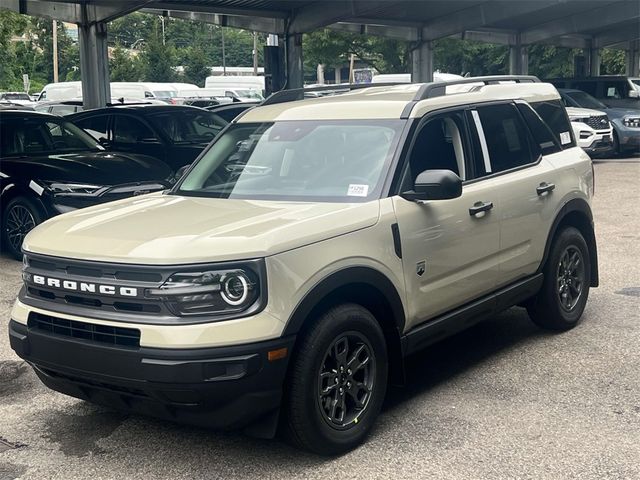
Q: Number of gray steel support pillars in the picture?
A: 6